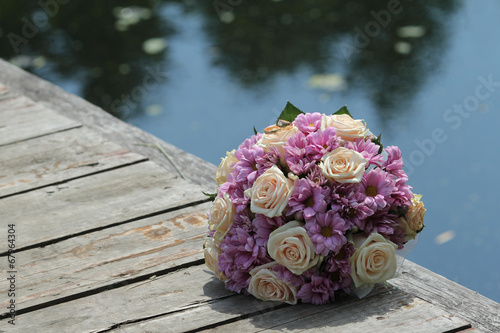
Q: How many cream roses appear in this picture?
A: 11